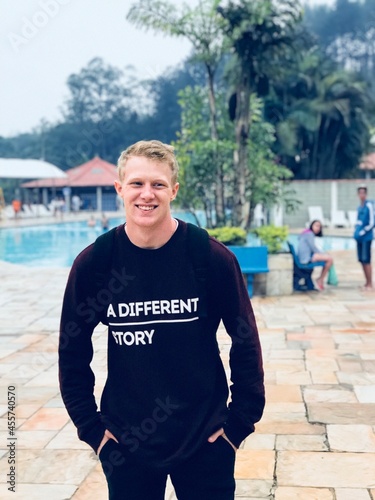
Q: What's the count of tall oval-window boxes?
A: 0